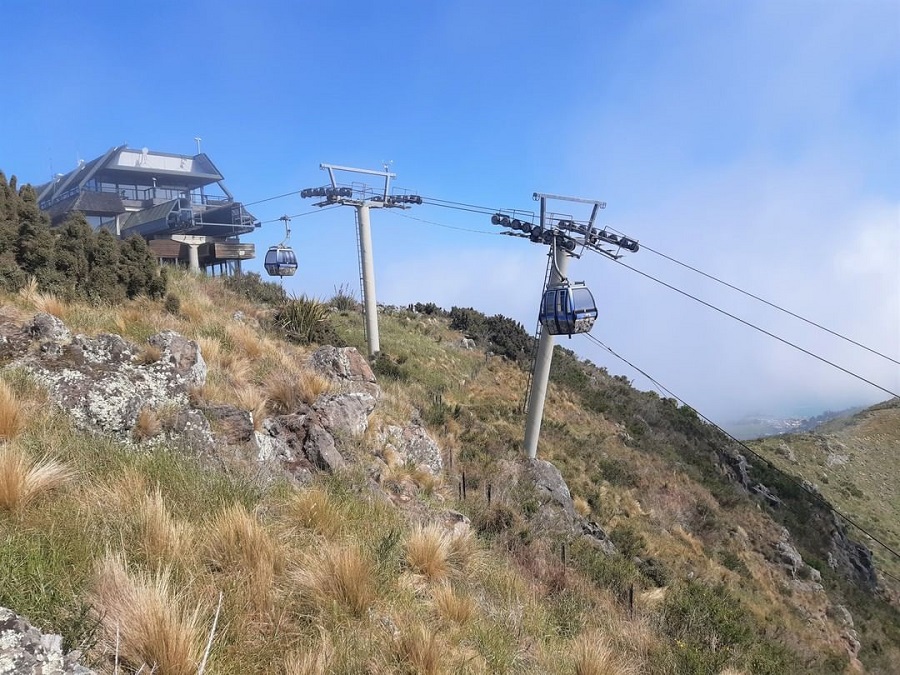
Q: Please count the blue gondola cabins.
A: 2